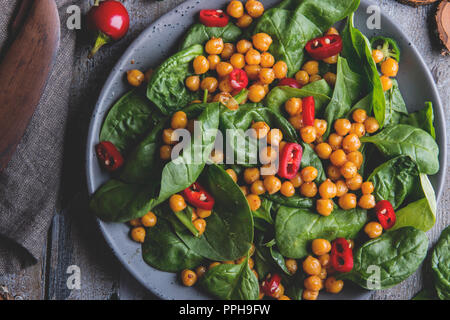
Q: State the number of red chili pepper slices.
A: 11